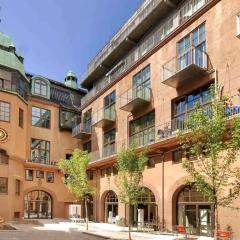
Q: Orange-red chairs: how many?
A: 2